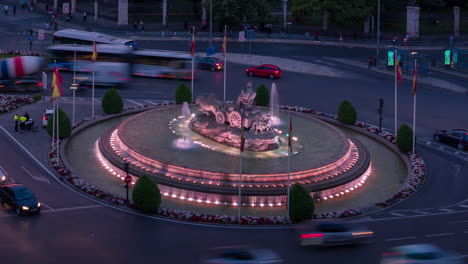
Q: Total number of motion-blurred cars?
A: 3